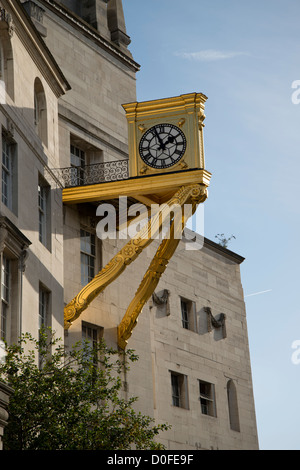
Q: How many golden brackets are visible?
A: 2